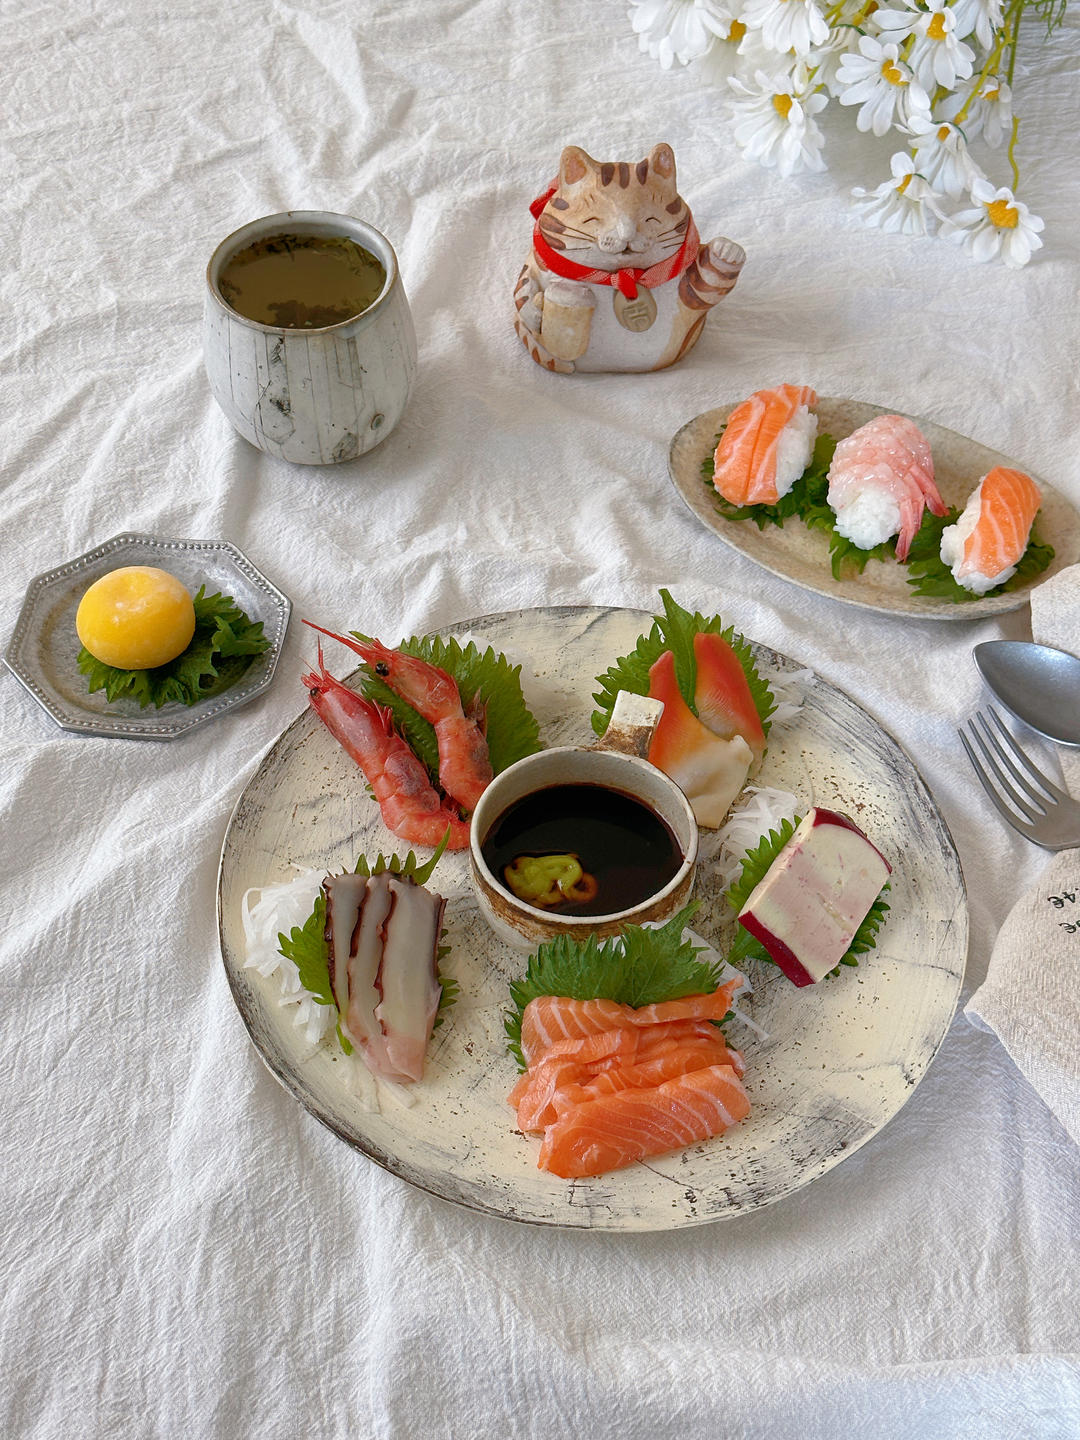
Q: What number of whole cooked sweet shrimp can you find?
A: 2